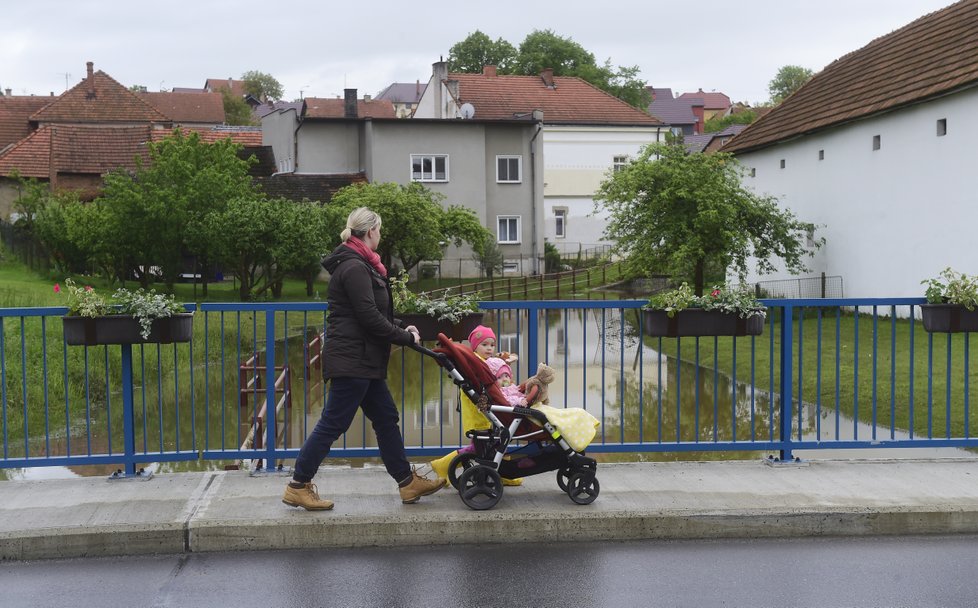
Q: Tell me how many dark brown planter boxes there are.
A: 4